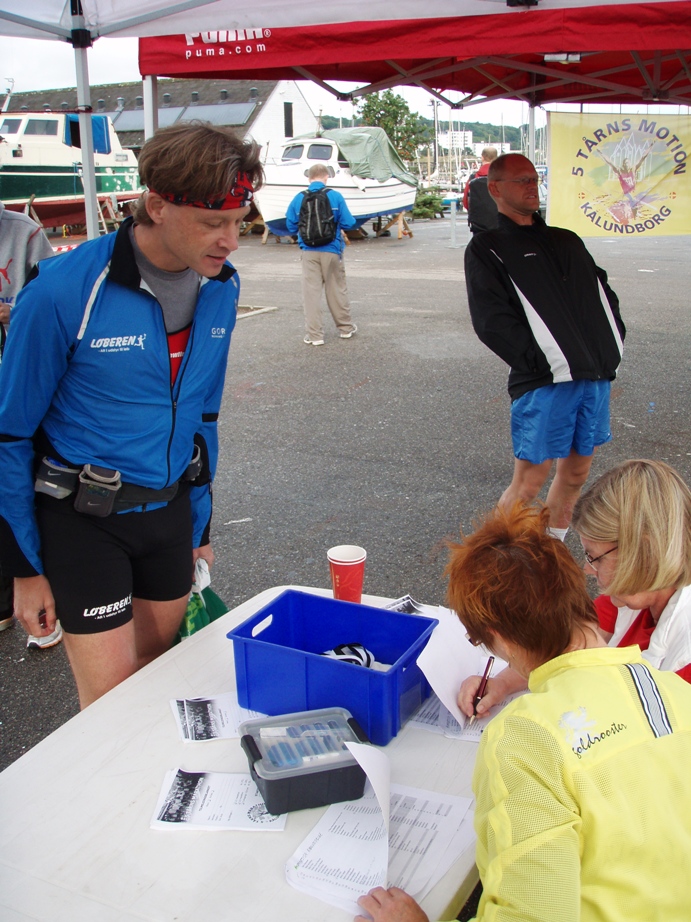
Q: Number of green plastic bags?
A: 1